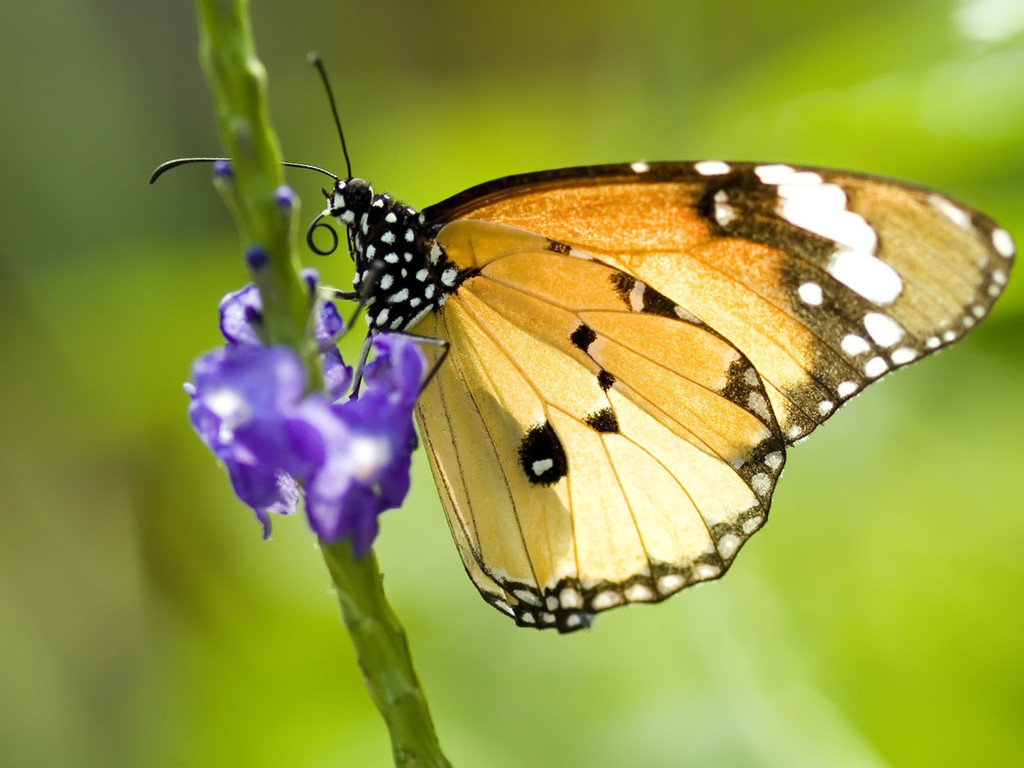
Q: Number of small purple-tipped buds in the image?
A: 4